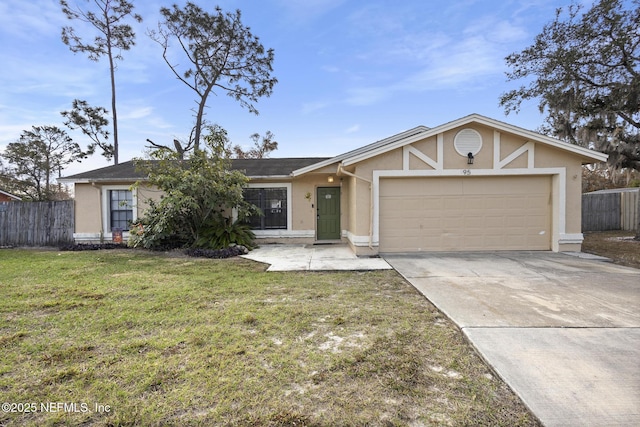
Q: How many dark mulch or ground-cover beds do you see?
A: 2